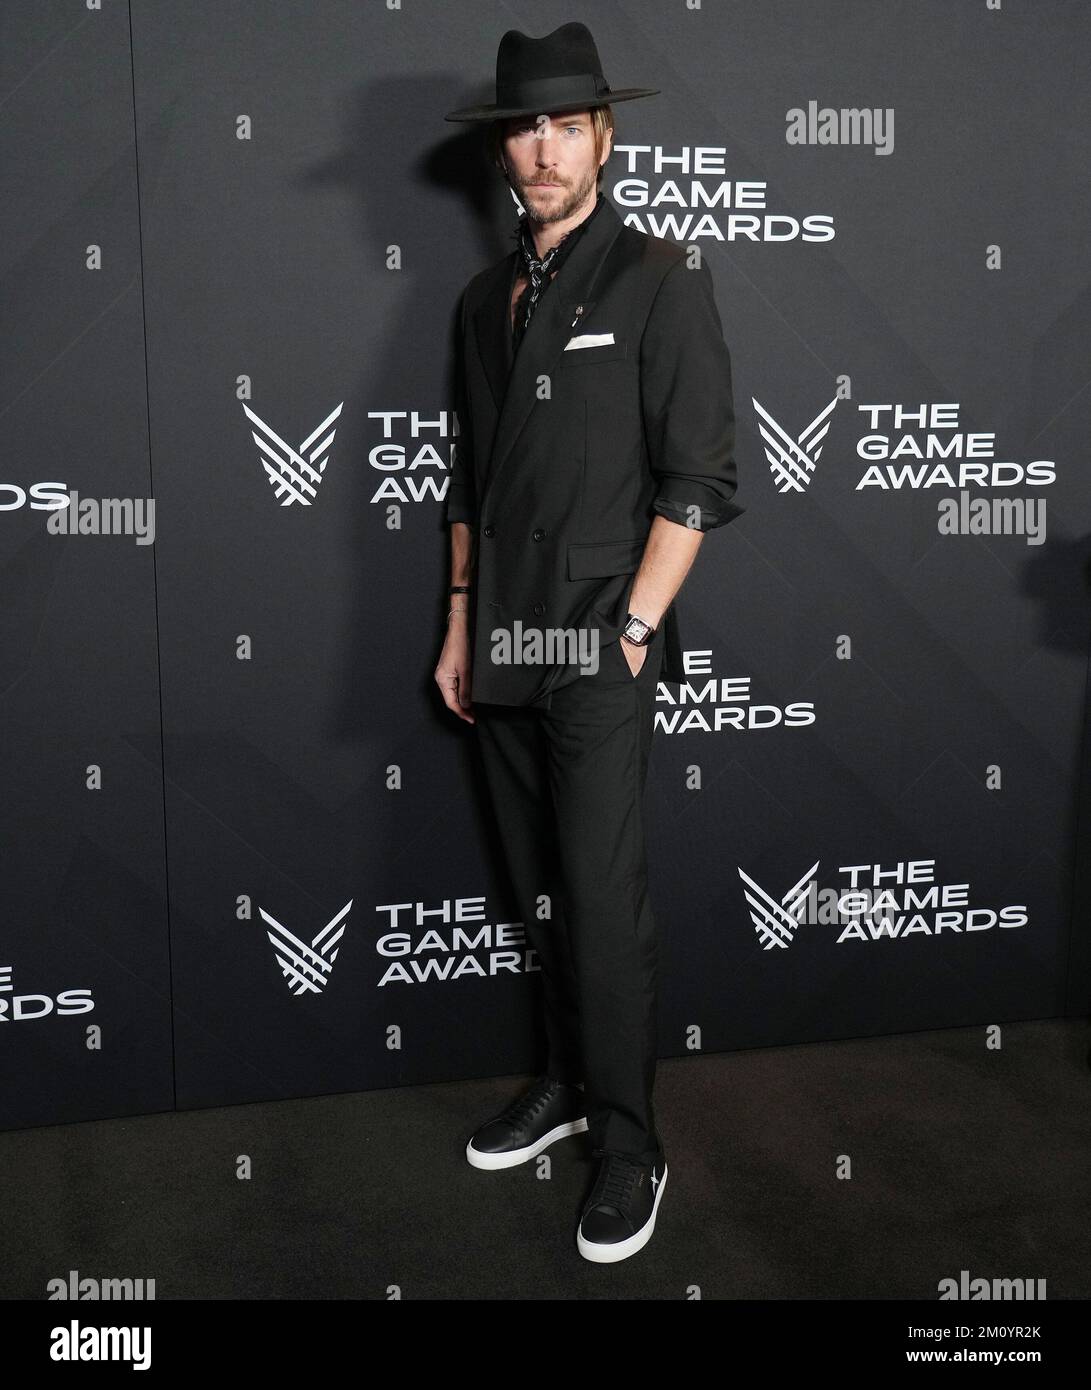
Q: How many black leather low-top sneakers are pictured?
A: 2